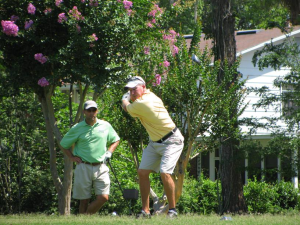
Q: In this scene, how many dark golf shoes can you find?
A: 2